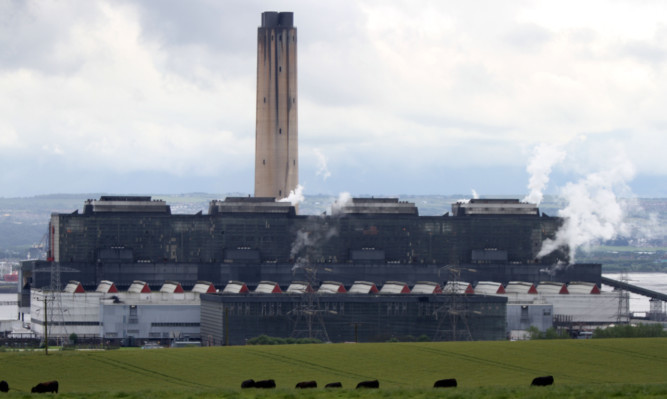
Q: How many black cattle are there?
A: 9